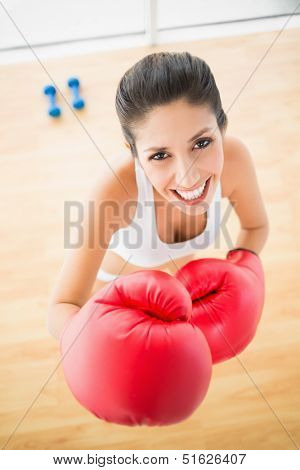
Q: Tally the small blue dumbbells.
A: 2